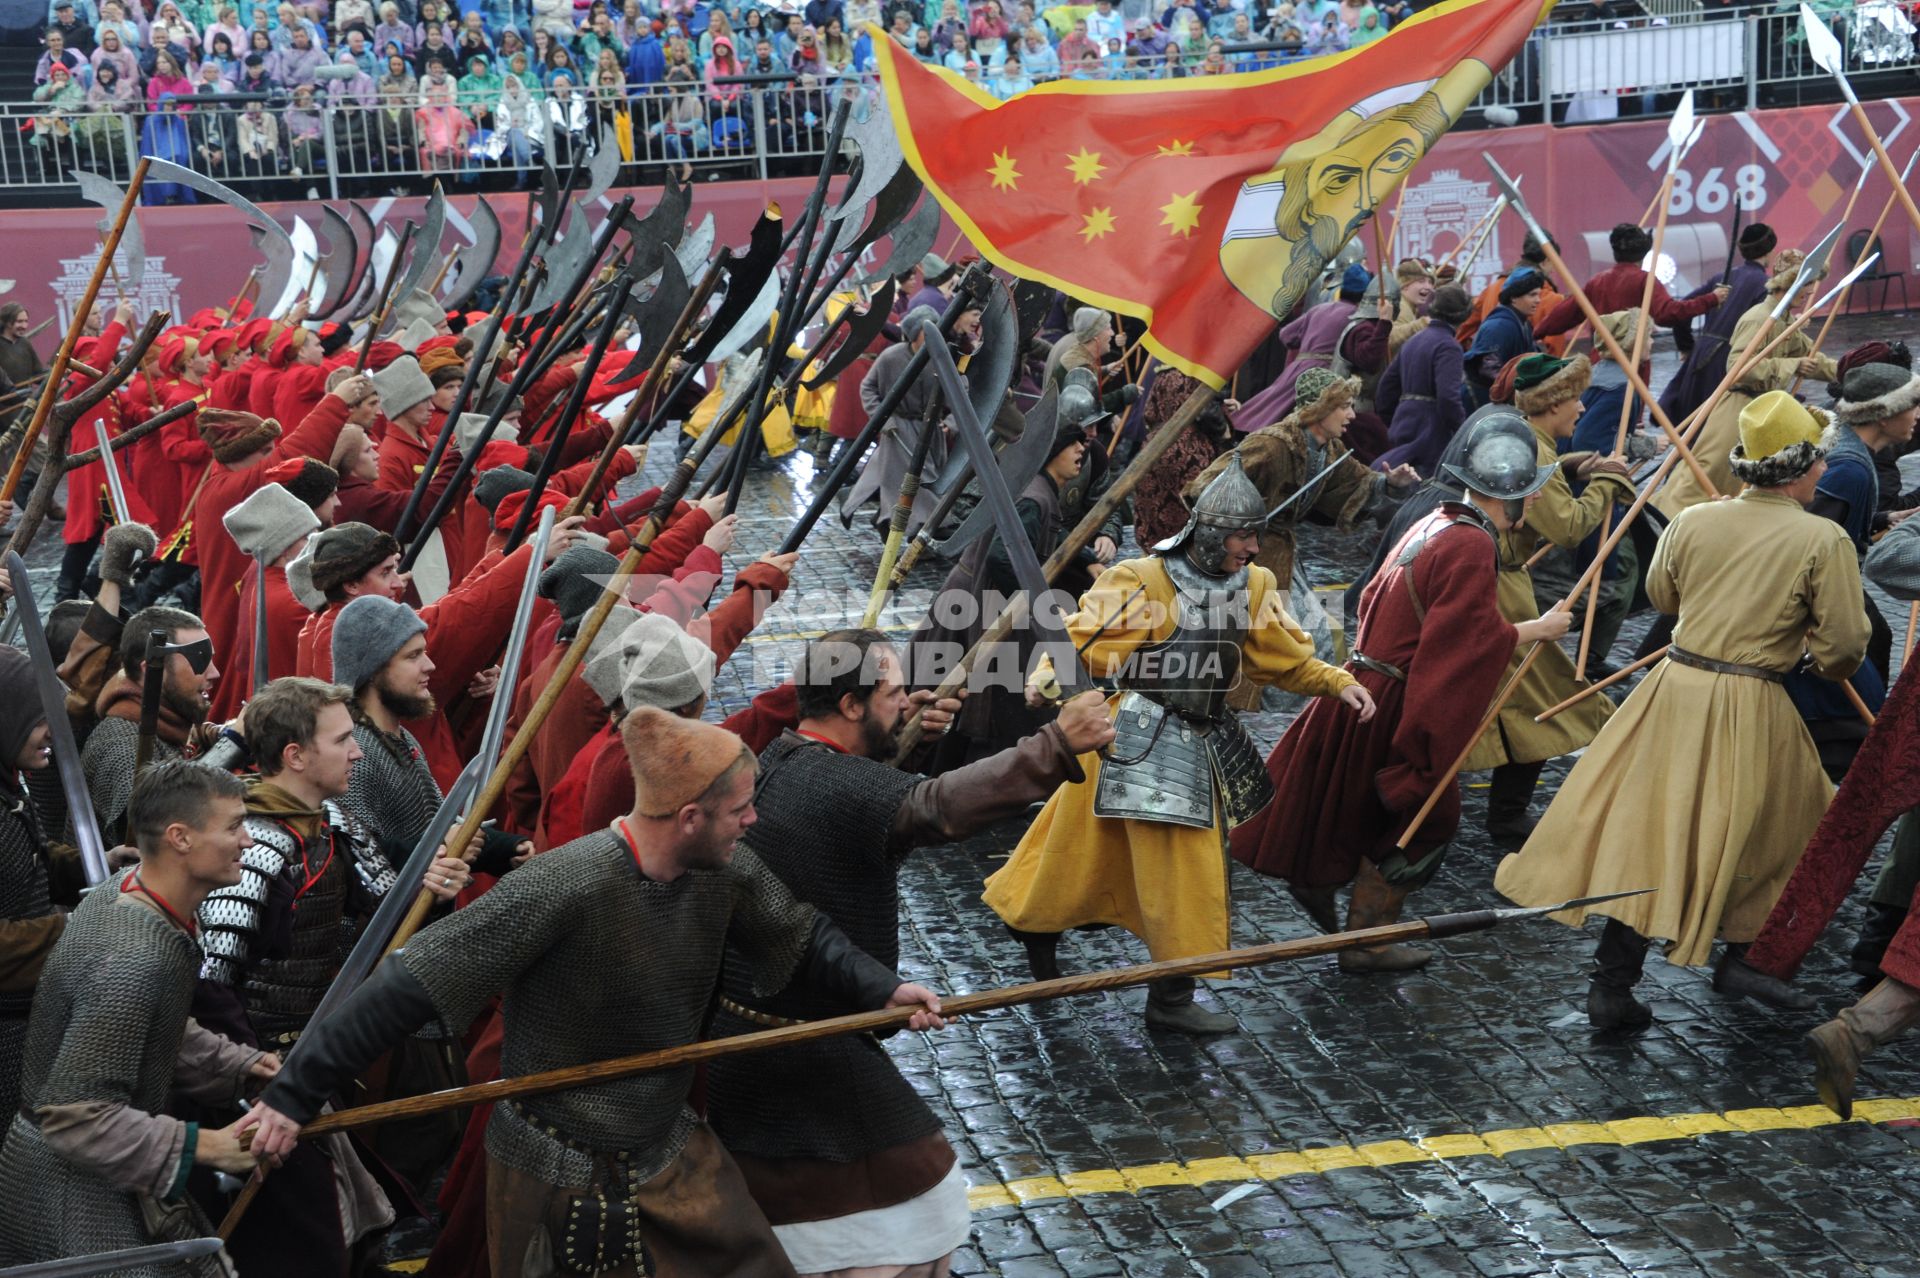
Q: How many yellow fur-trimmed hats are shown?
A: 1